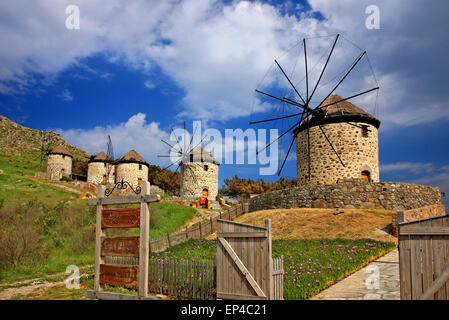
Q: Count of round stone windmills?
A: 5